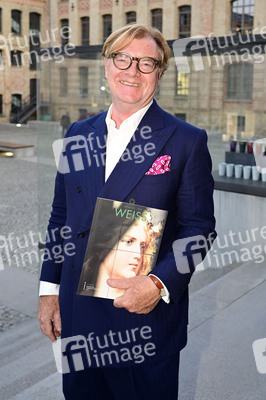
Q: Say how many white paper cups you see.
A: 6